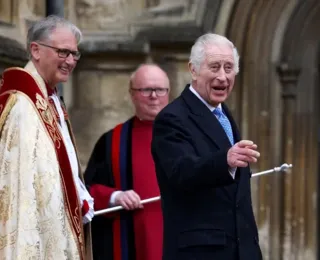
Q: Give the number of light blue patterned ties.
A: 1